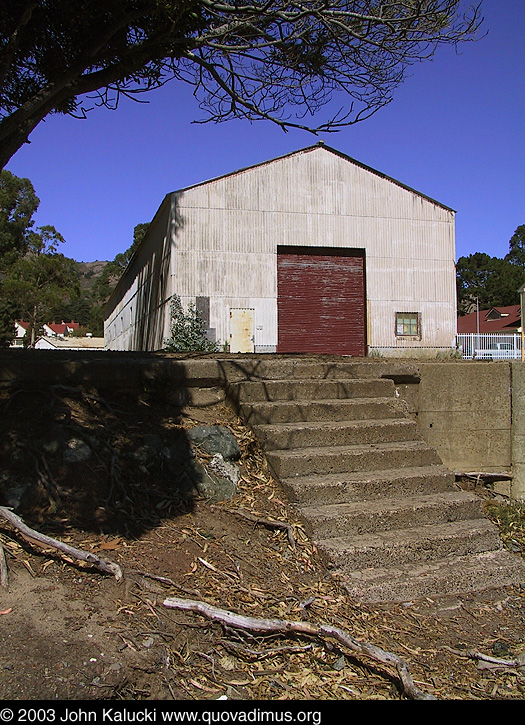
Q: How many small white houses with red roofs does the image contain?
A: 3